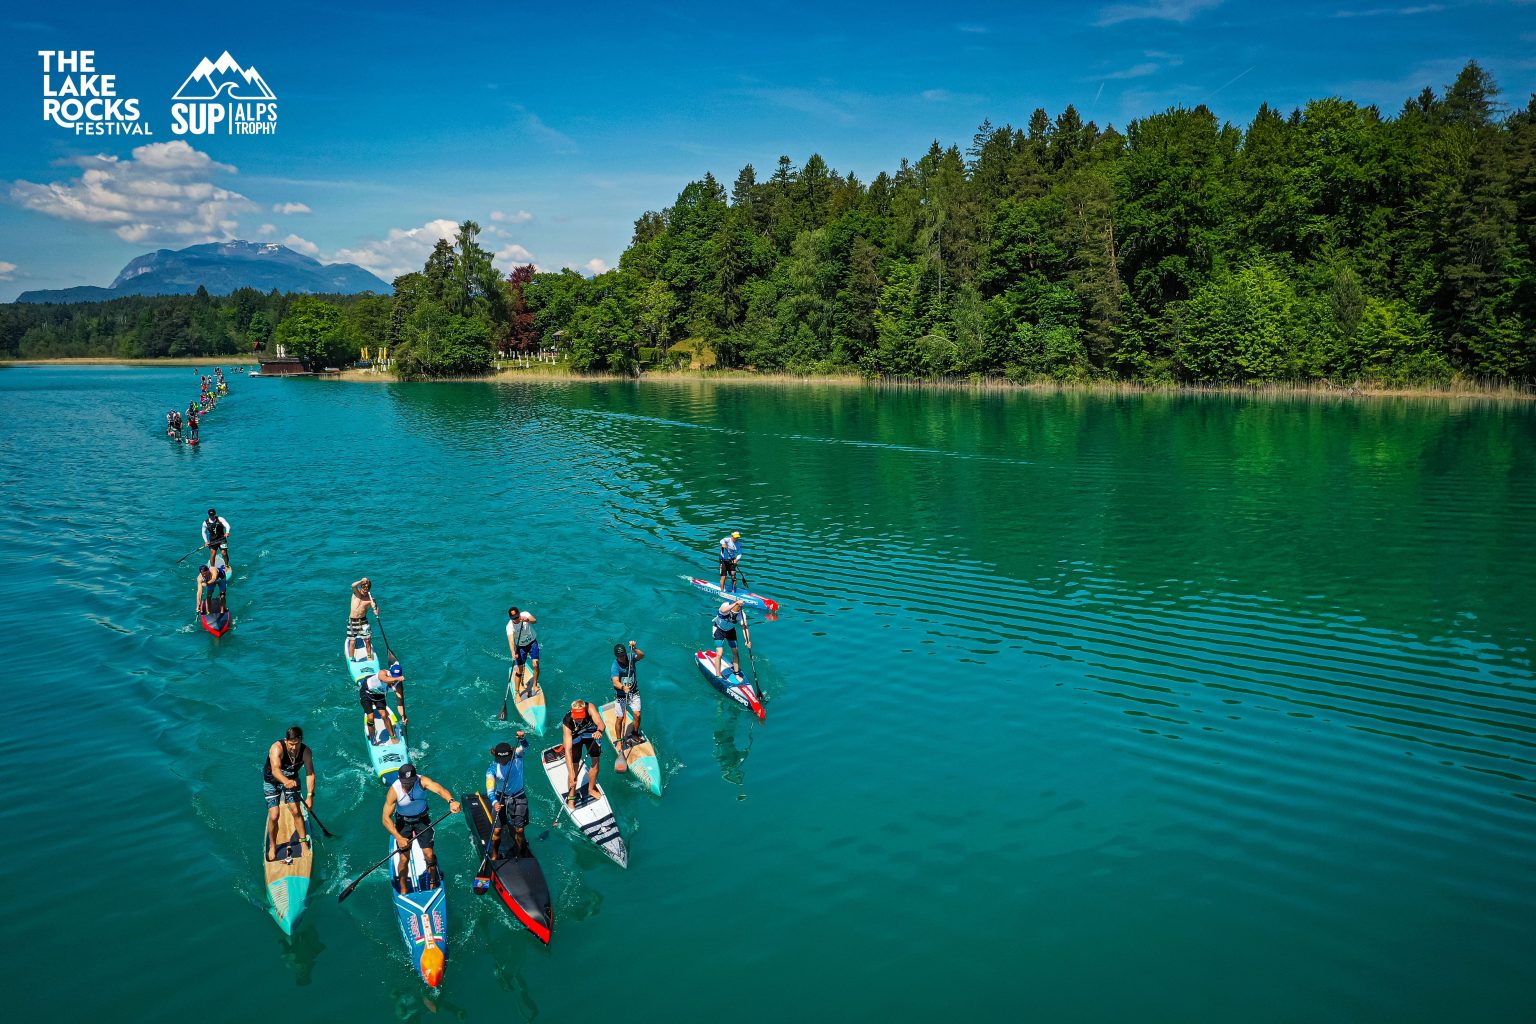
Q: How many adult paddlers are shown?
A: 12